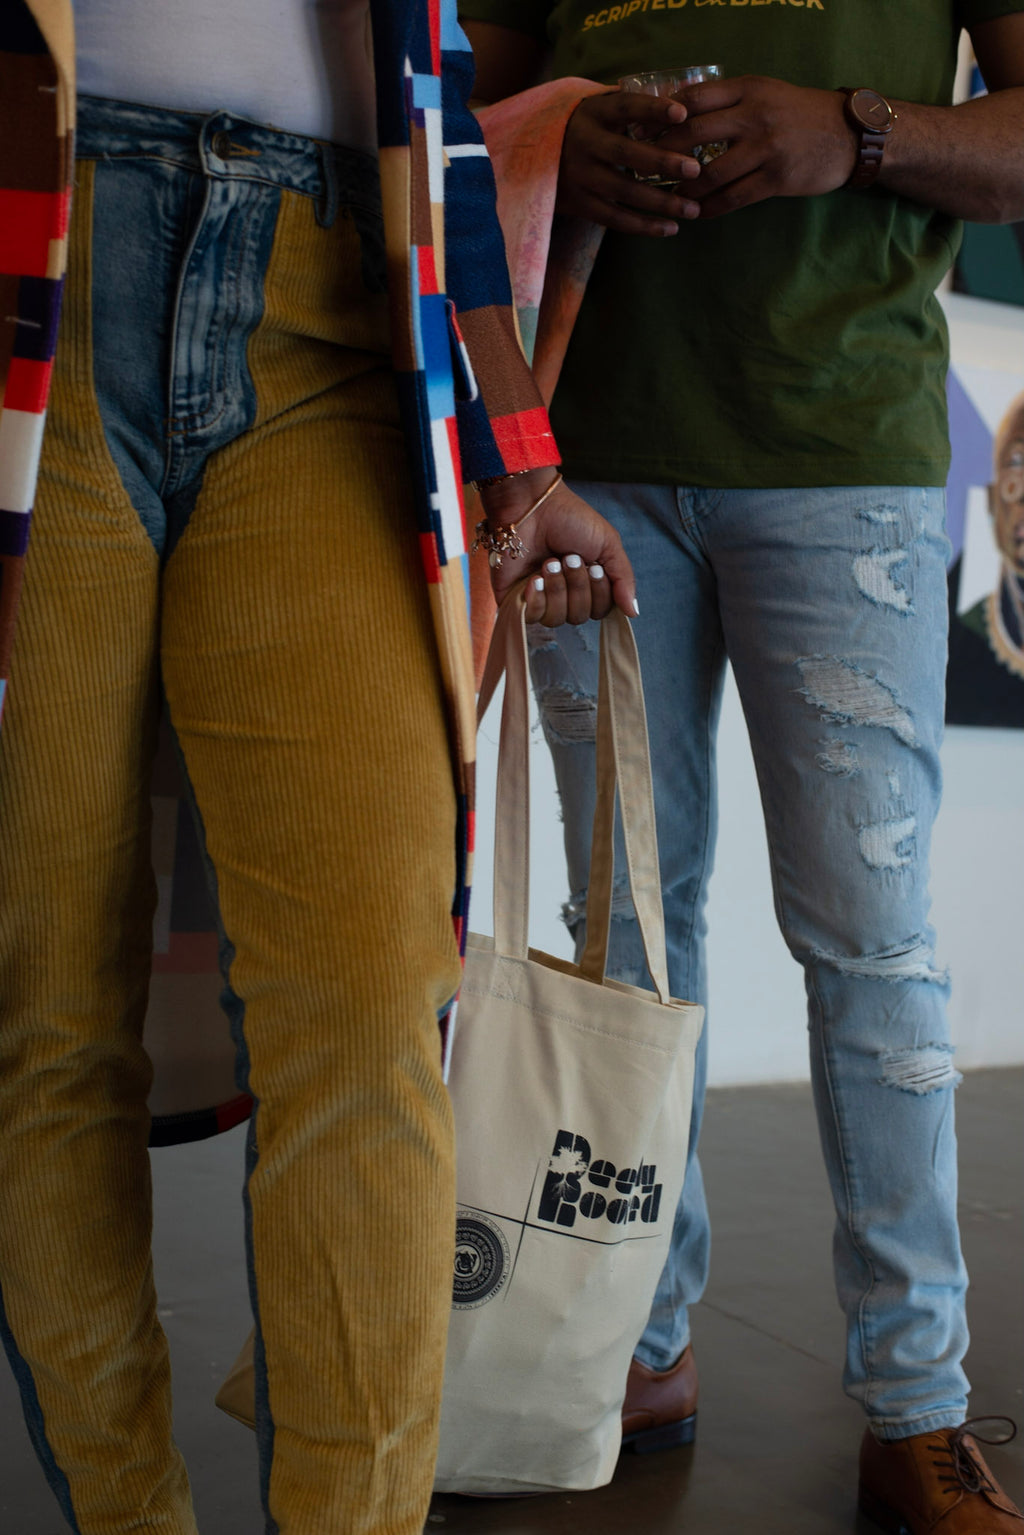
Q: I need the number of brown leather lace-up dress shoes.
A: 2